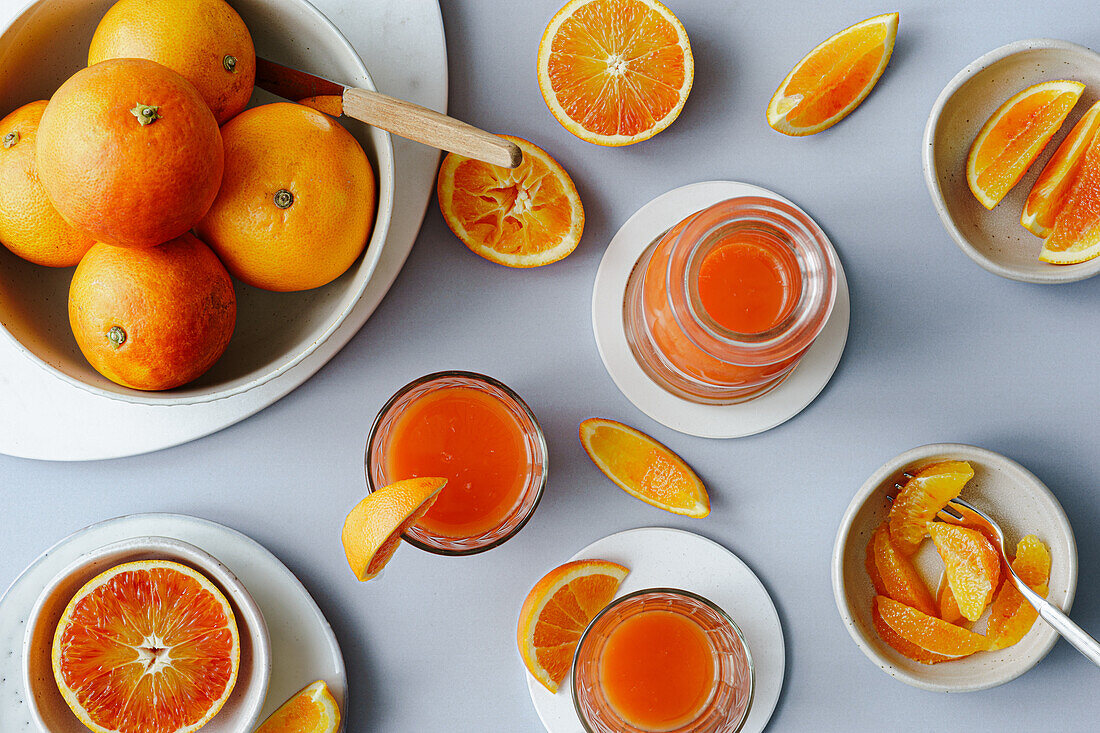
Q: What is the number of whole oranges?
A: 5